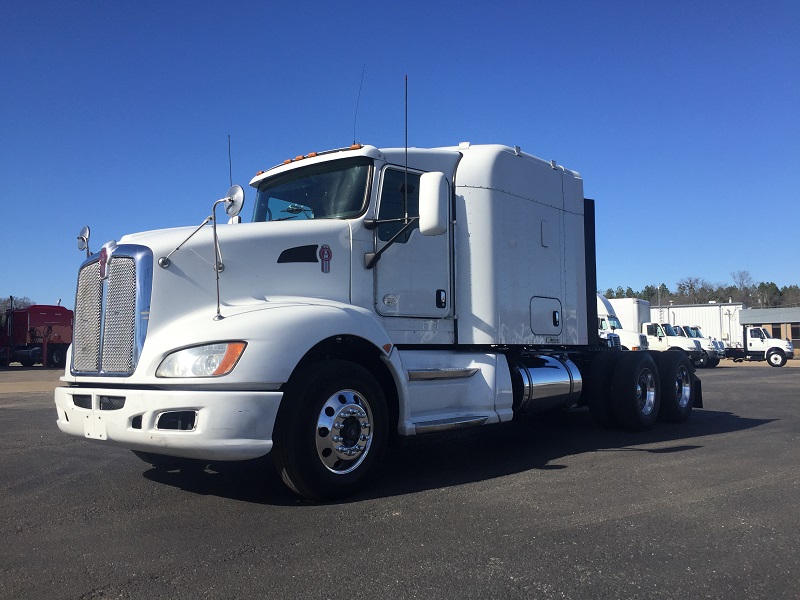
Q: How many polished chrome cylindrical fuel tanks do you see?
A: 1